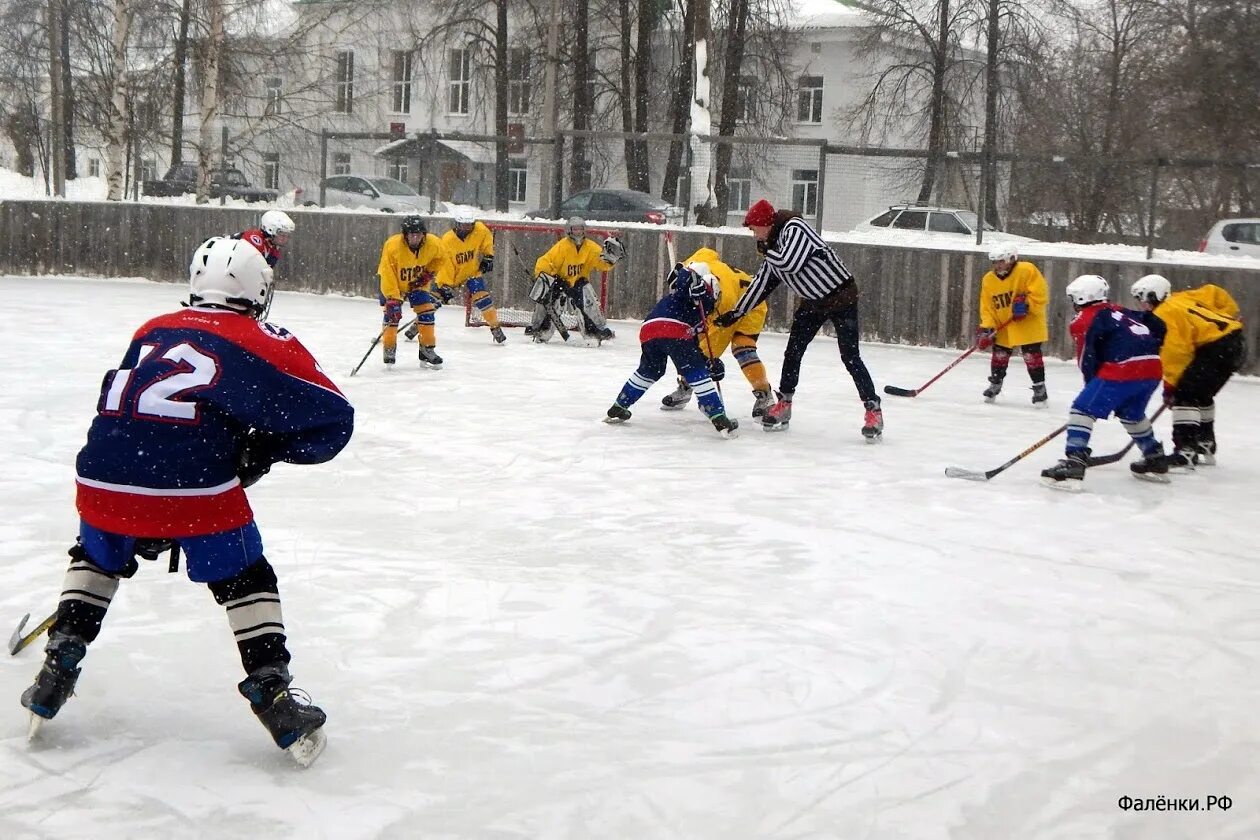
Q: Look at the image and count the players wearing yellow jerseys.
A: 6